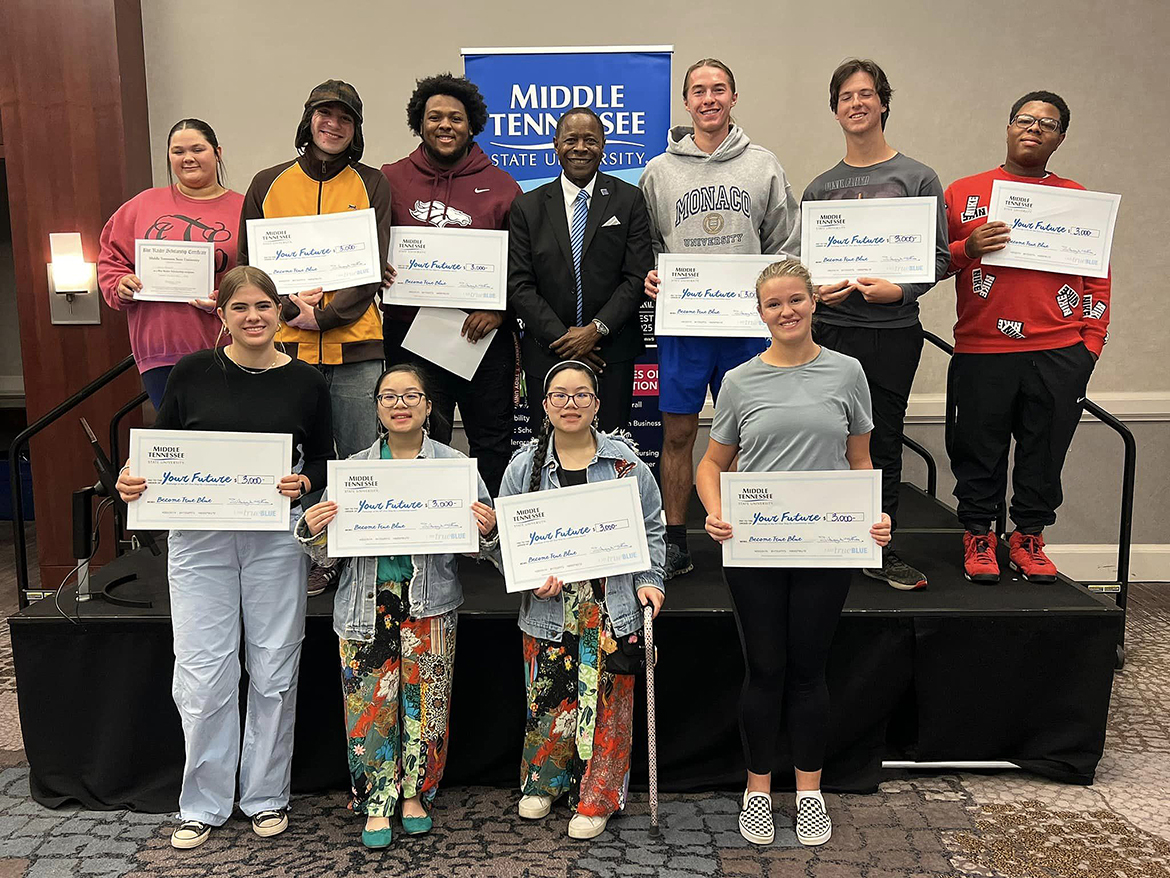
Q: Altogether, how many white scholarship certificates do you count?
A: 10